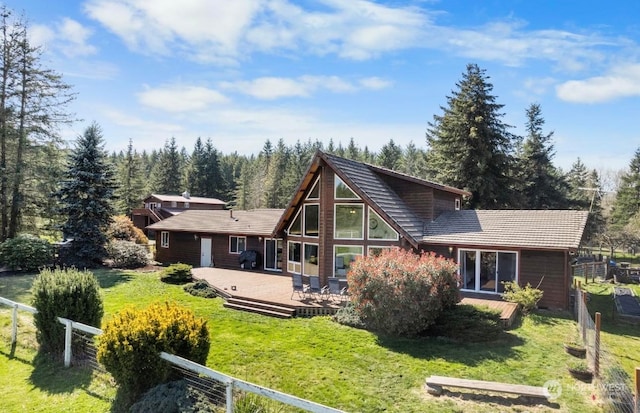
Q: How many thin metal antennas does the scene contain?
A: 1